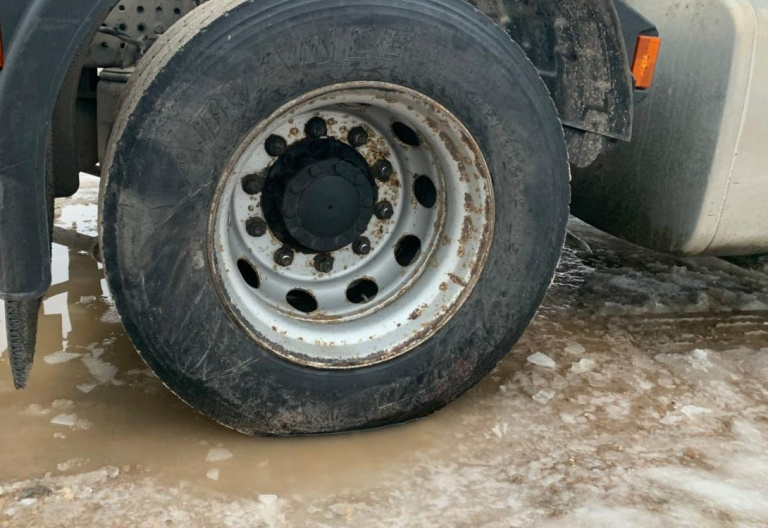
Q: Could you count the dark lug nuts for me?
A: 10